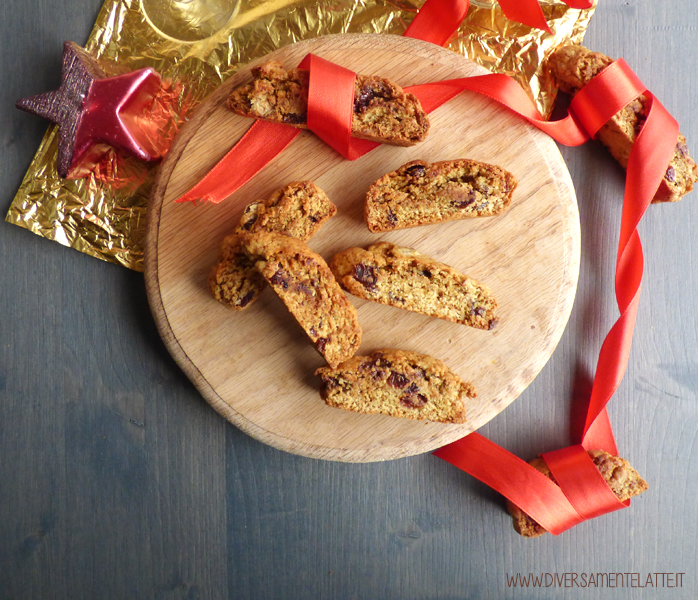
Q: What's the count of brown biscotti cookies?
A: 8